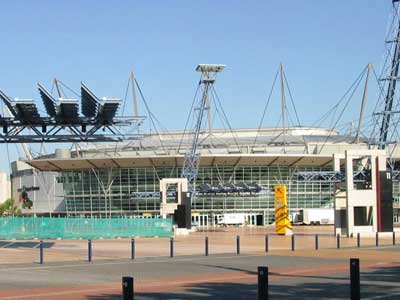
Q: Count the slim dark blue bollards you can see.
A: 13